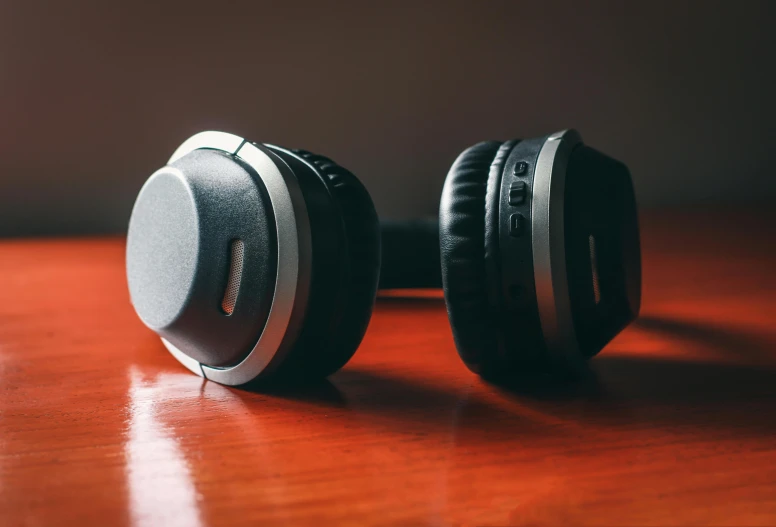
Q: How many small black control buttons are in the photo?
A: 3